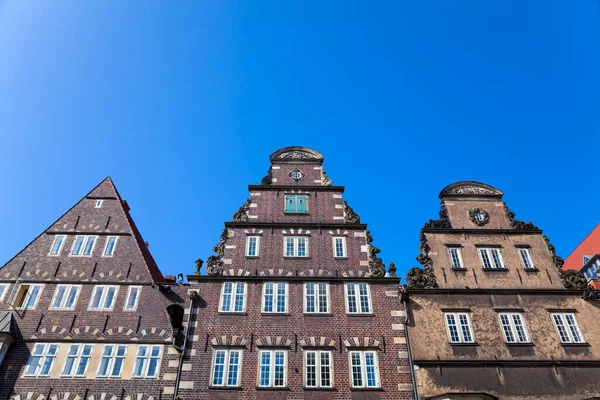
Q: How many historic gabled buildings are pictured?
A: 3